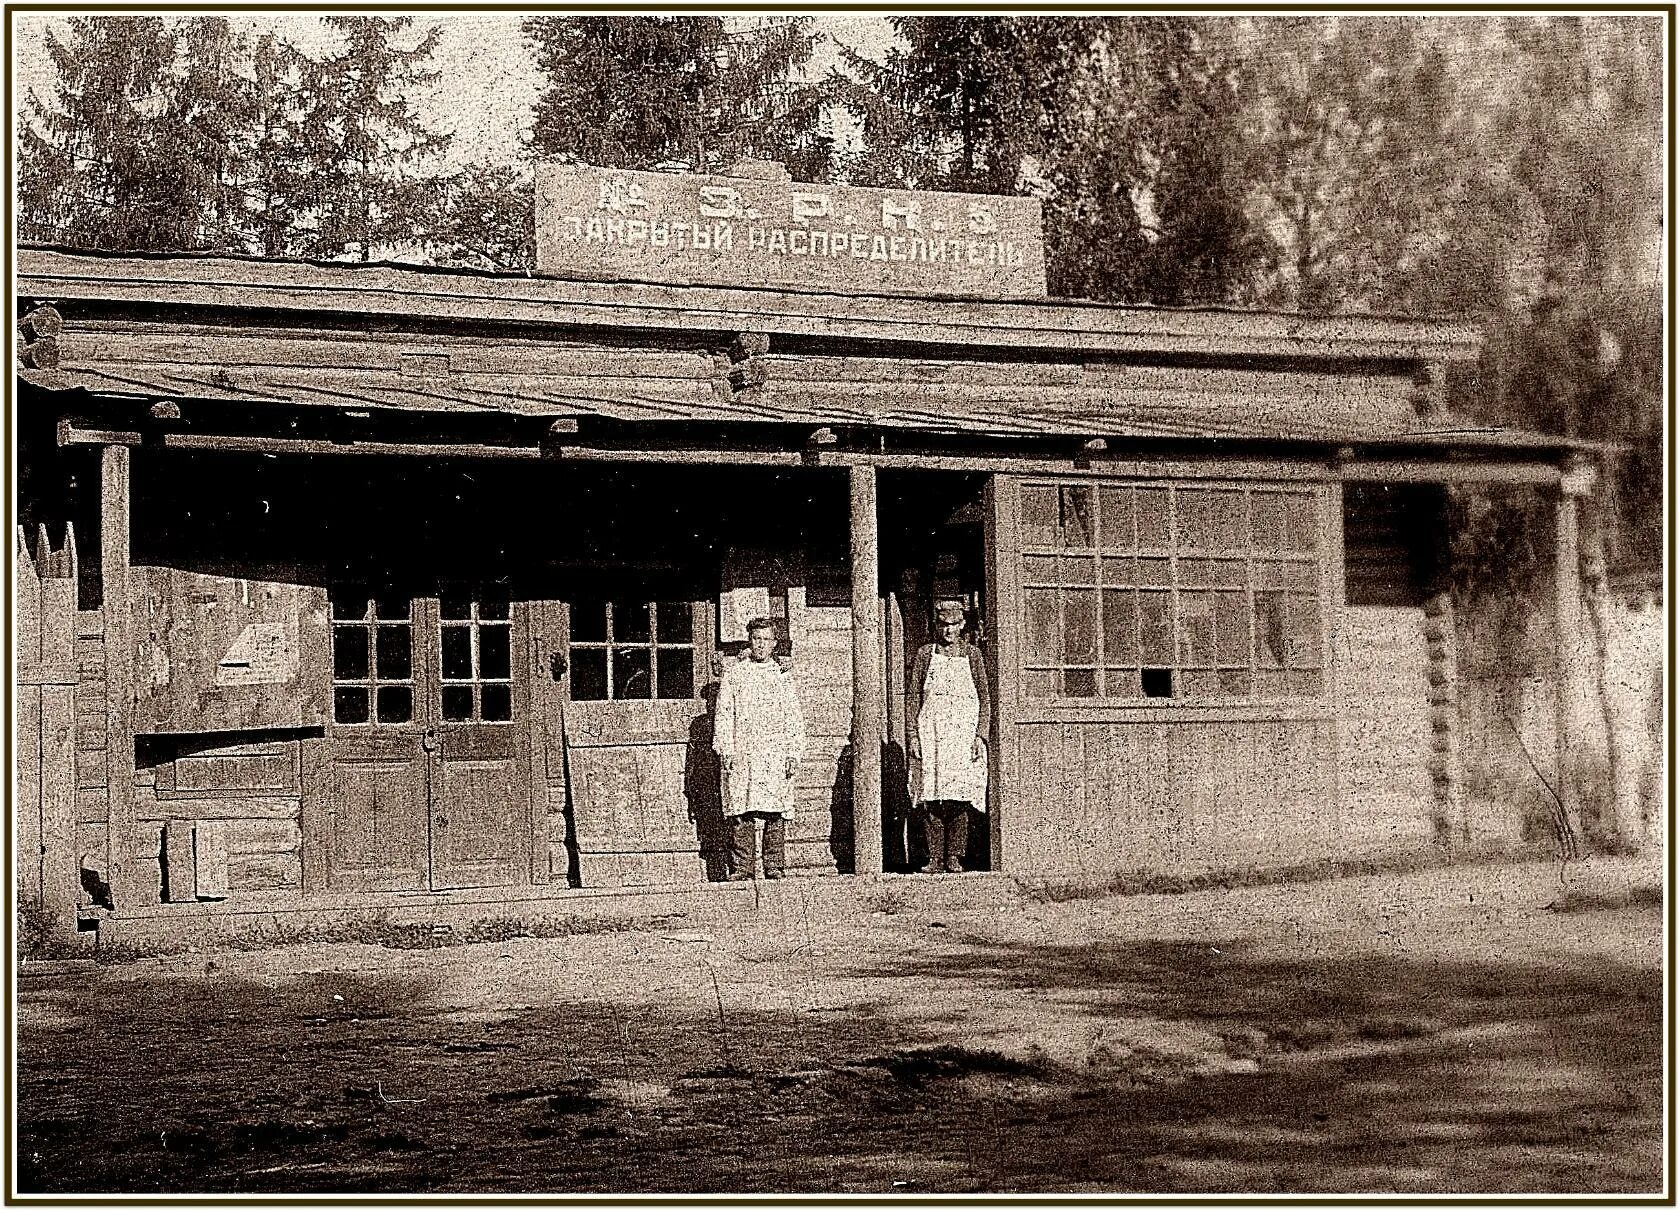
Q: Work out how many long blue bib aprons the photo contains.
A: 0